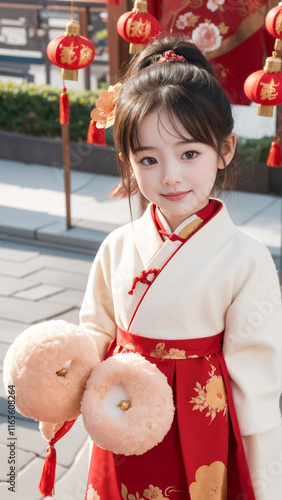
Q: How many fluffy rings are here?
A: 2